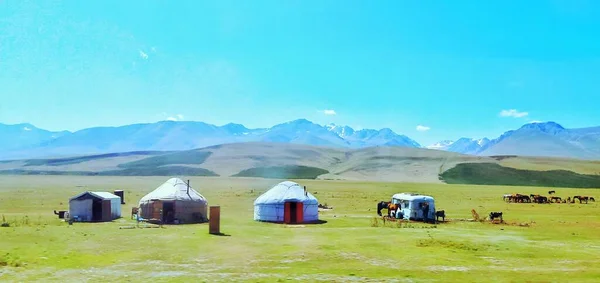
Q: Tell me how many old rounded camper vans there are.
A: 1